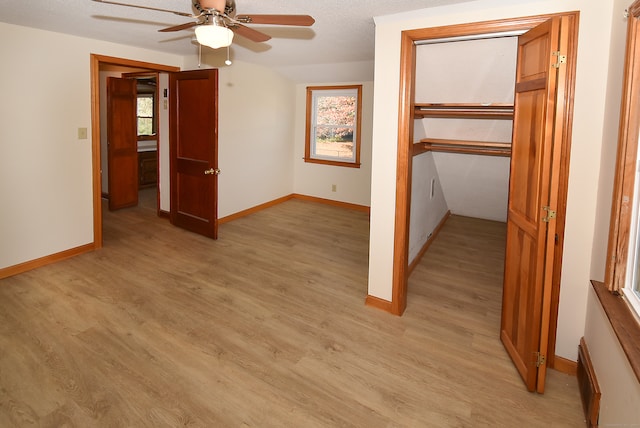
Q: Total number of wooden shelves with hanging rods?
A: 2